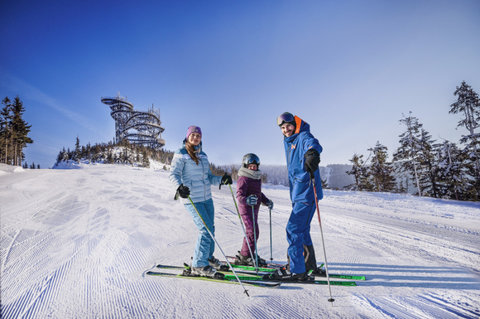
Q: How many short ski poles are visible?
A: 2